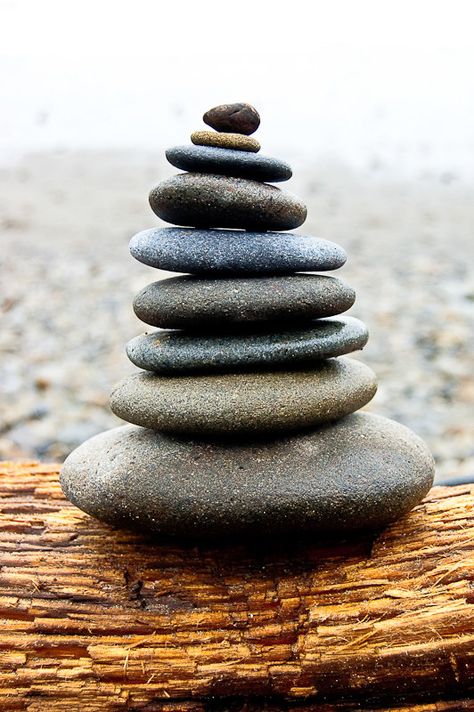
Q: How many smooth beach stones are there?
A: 9